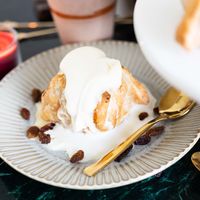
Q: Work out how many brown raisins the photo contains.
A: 11